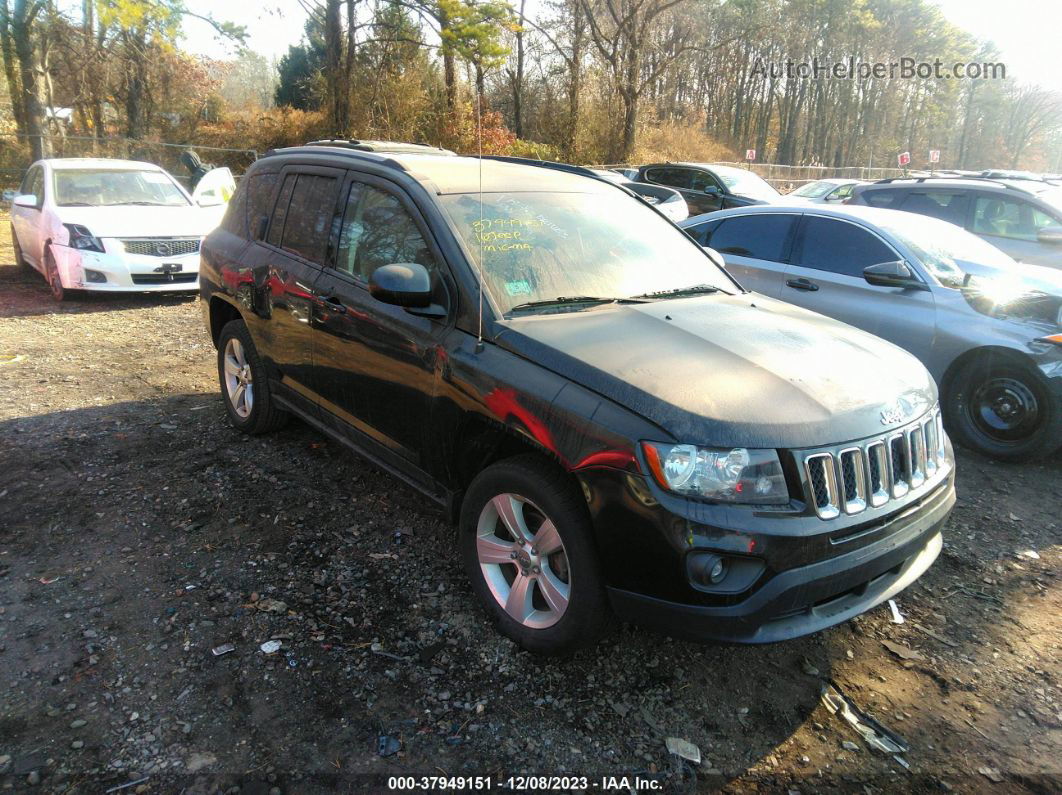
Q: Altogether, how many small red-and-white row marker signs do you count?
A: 3